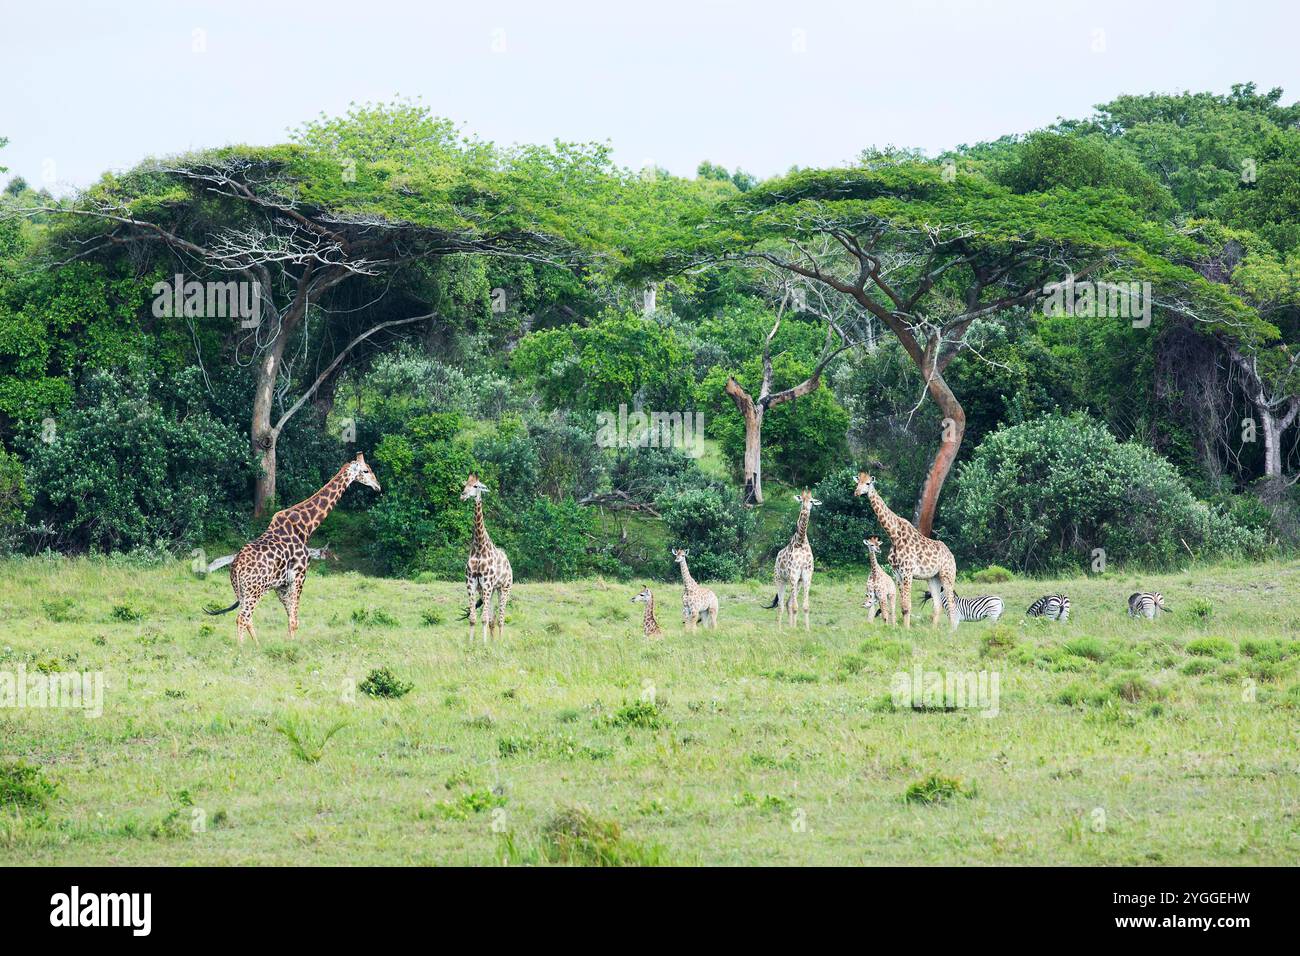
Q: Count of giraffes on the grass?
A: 7